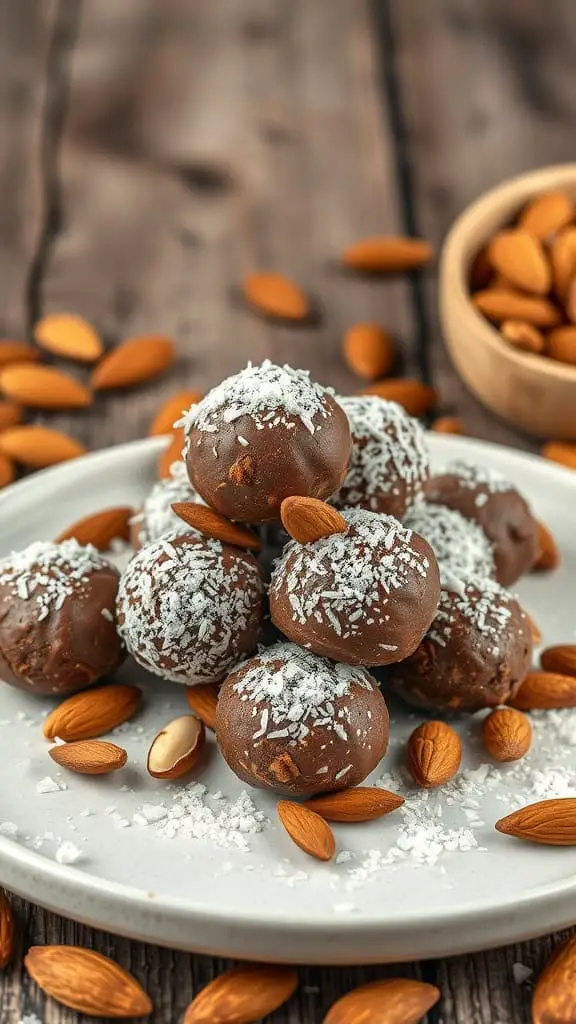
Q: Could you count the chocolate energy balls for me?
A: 10